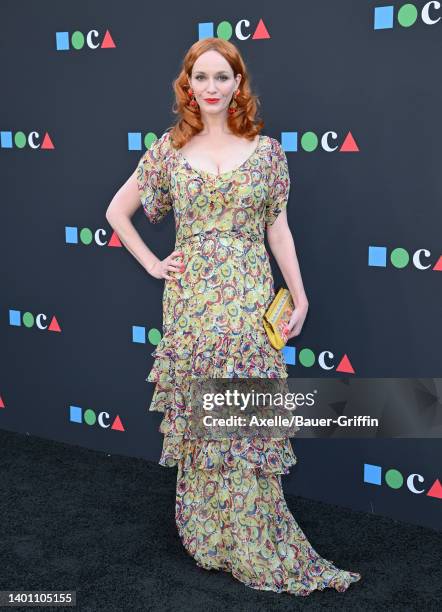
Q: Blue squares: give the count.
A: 13